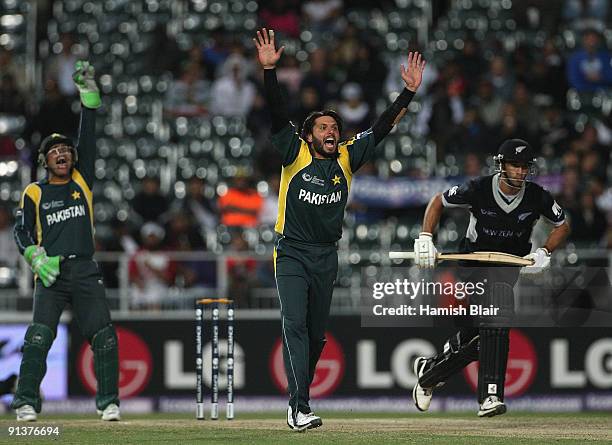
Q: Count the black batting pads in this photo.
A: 2